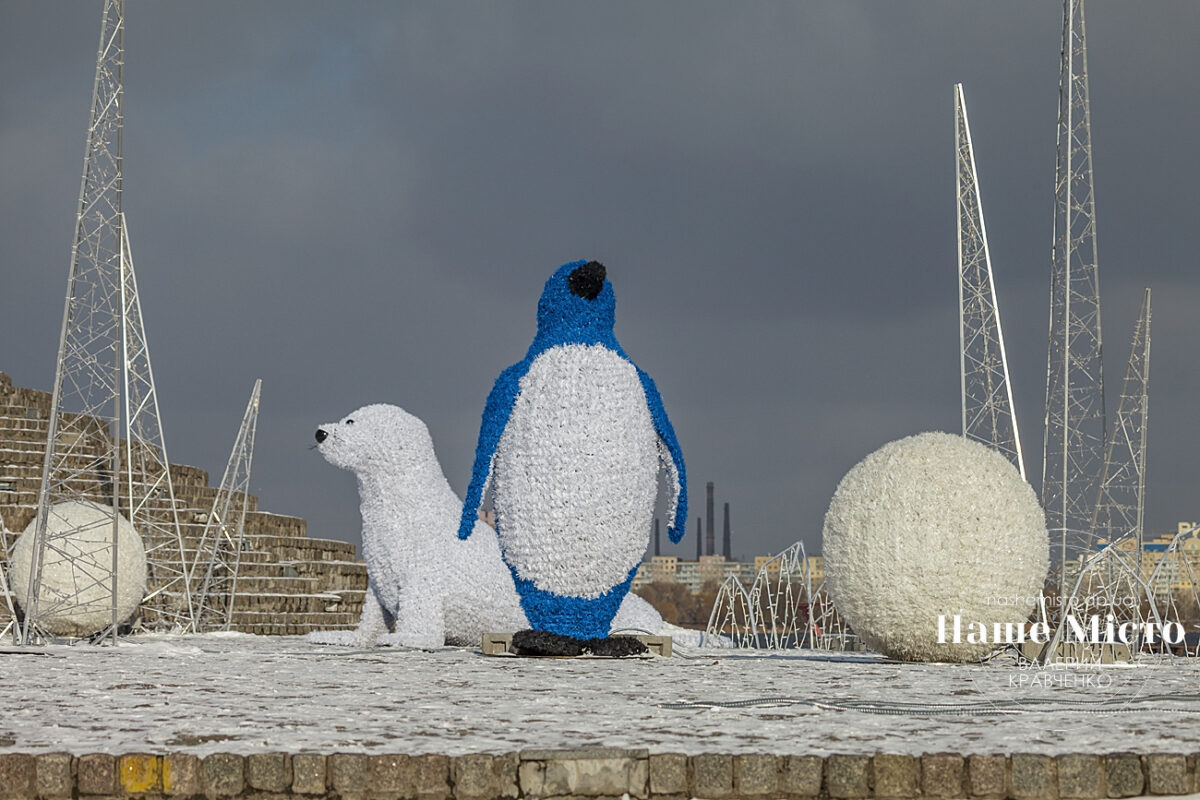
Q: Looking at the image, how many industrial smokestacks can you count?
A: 4